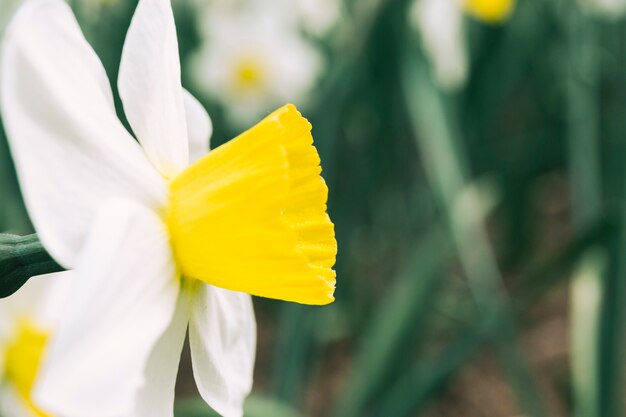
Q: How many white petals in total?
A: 6